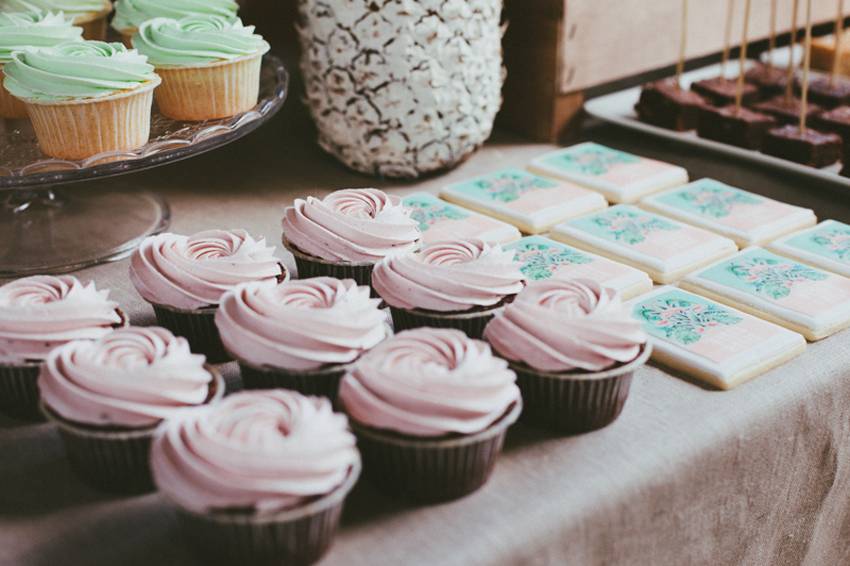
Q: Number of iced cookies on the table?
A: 9